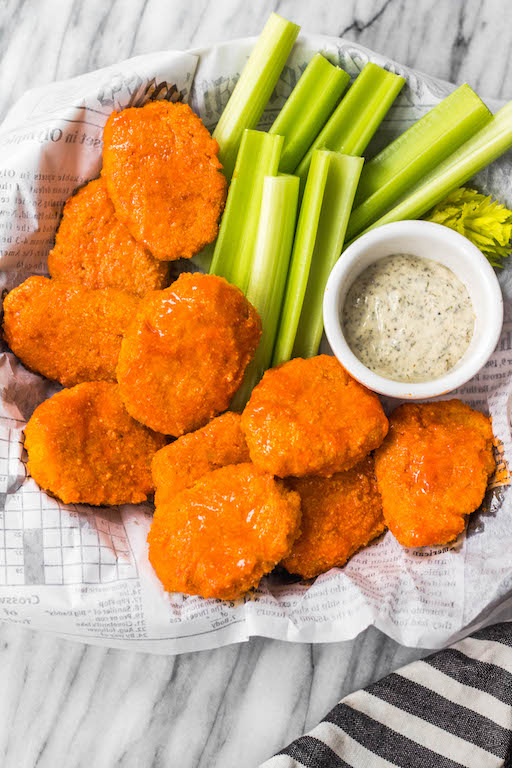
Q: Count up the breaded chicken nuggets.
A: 10